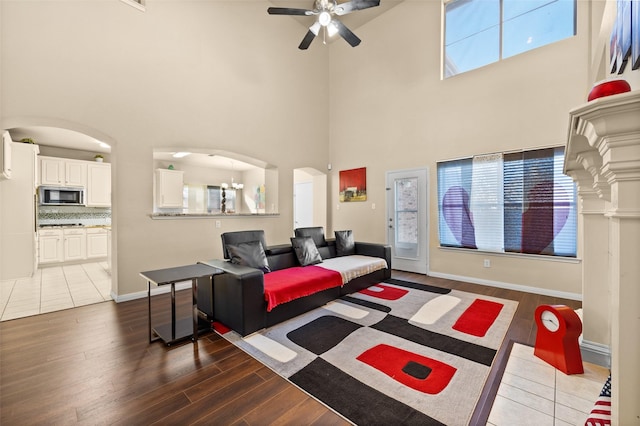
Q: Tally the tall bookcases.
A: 0